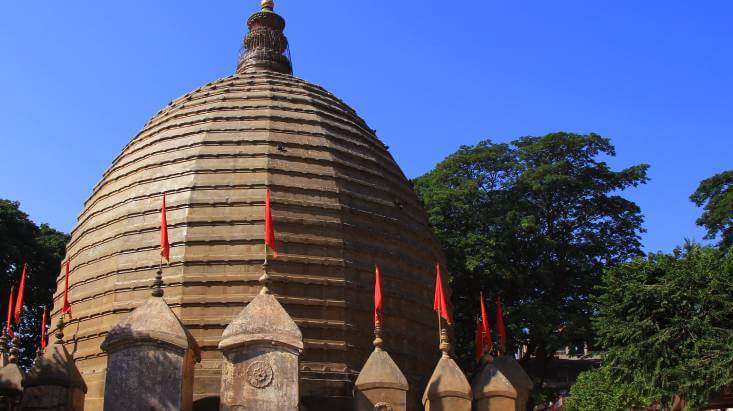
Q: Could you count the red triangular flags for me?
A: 11